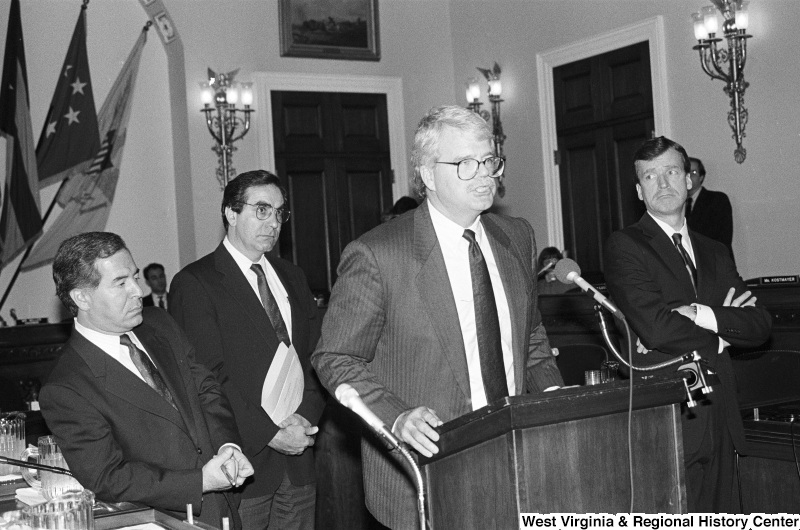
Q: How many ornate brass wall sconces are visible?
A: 3